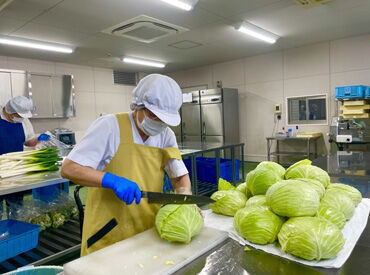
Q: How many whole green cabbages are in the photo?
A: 14